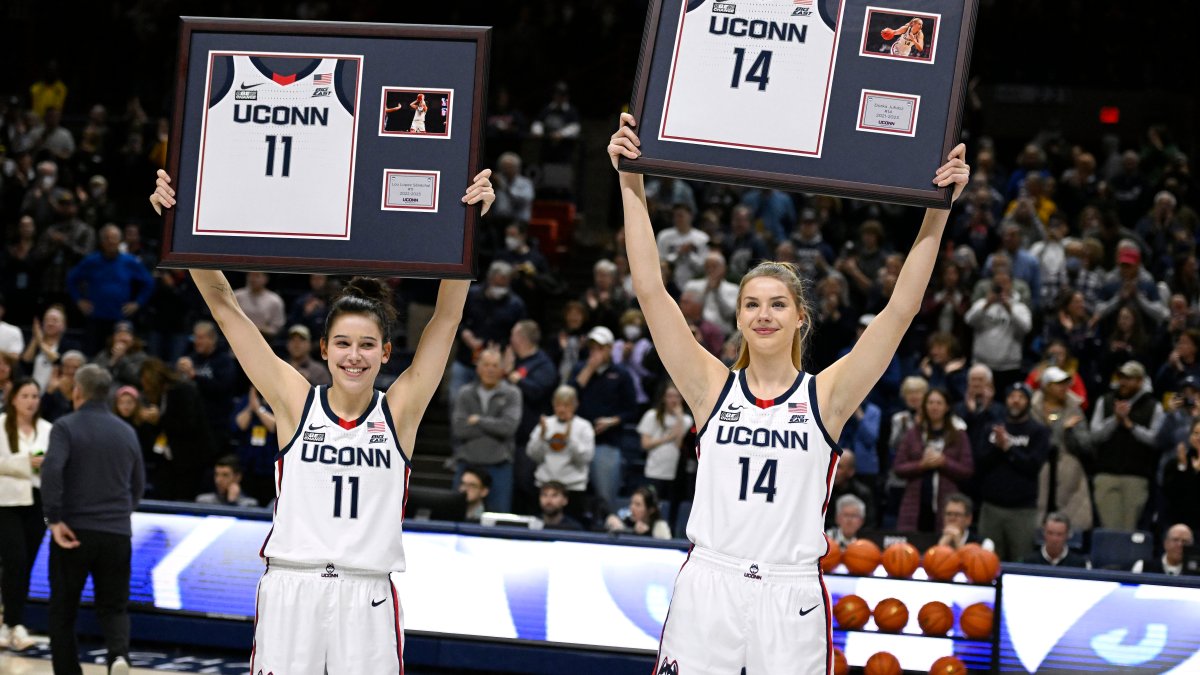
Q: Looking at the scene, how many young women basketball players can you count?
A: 2